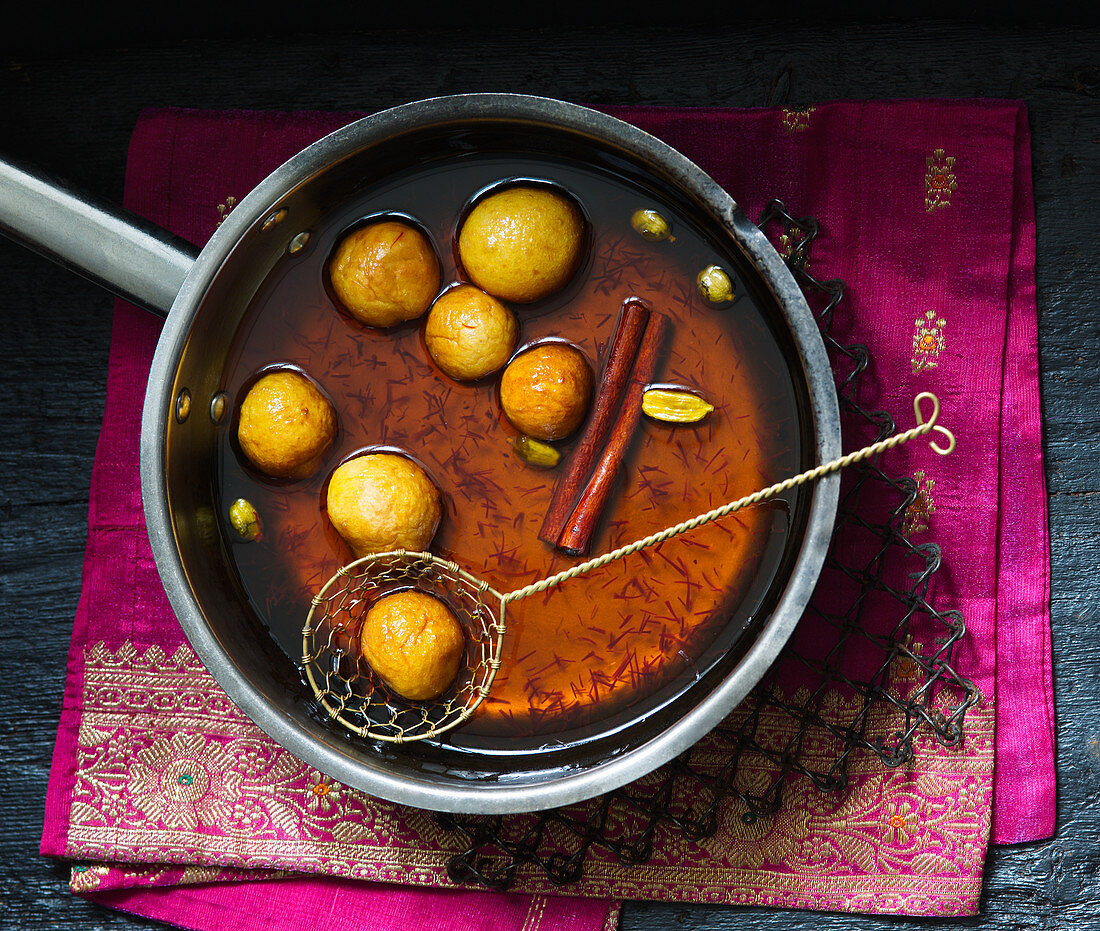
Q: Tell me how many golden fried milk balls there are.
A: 7